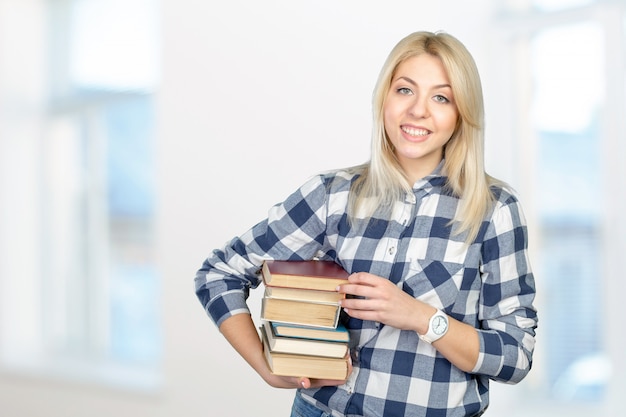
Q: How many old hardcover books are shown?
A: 6